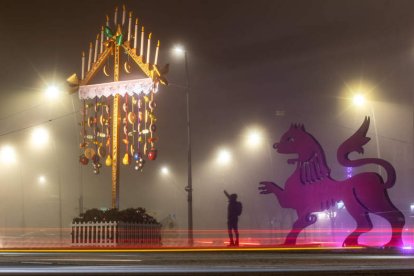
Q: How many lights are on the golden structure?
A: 12